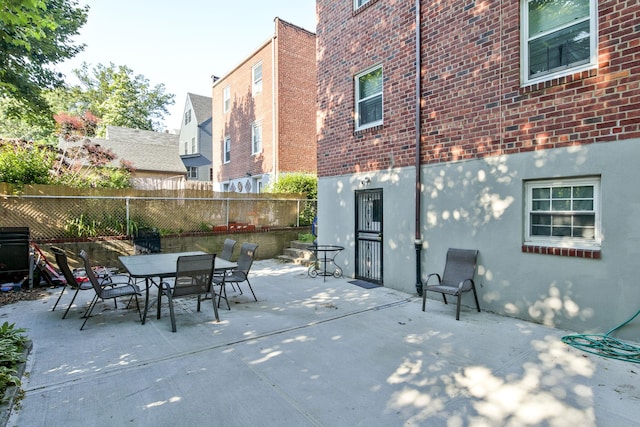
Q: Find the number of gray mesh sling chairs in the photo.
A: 6